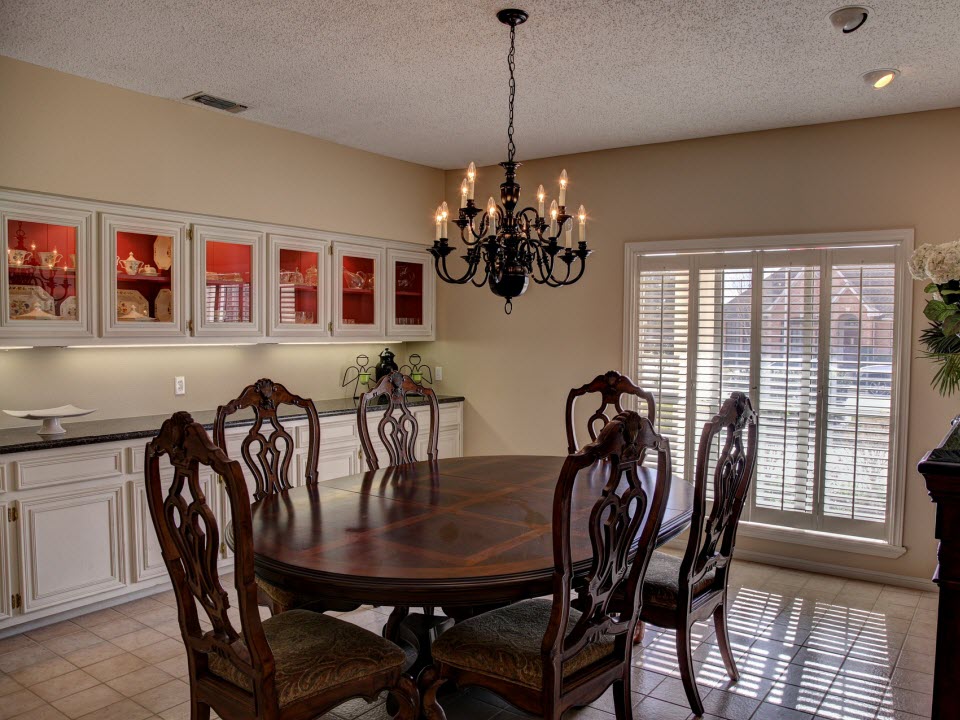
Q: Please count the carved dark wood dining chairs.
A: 6